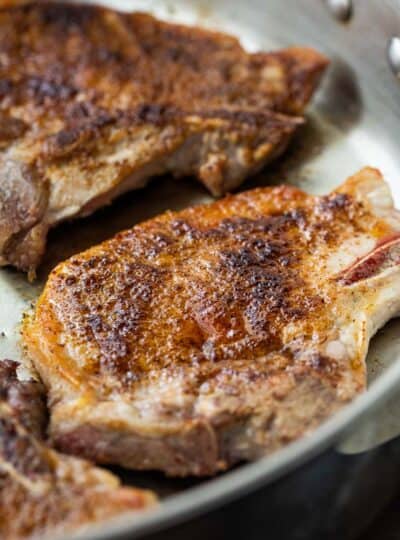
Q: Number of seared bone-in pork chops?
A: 3